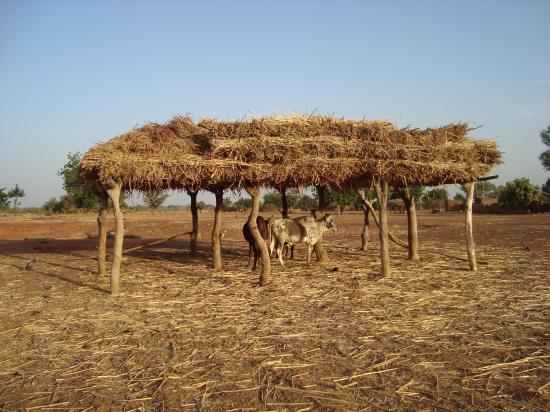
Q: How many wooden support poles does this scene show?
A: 11